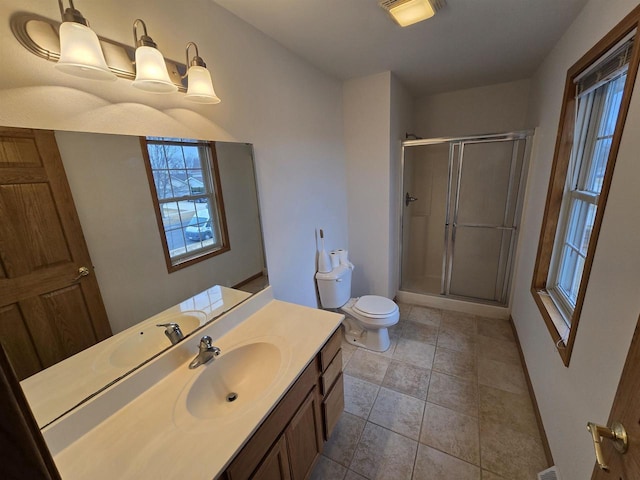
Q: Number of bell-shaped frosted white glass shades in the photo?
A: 3